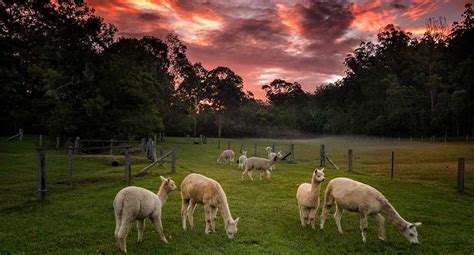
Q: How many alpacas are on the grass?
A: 8